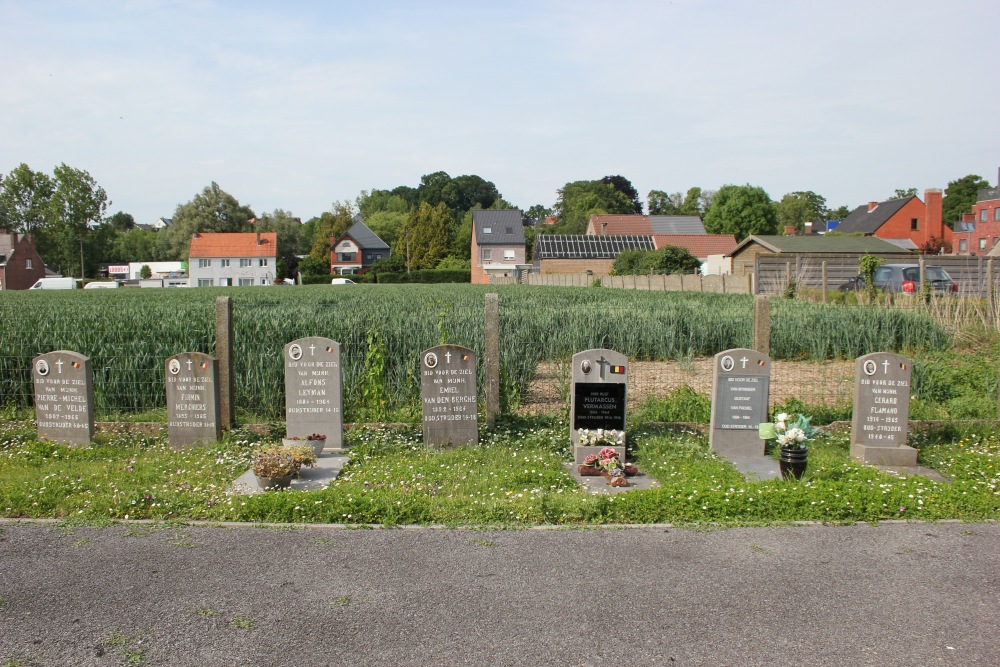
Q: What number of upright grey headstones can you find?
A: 7